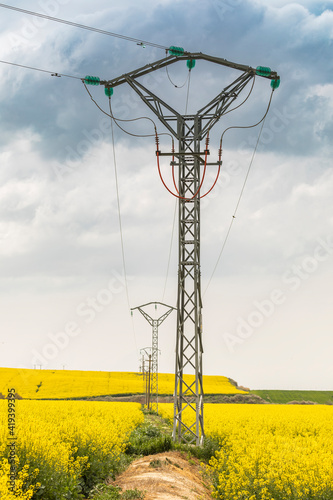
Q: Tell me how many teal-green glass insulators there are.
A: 6